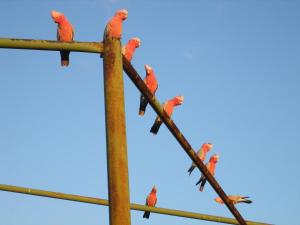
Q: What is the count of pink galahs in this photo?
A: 9